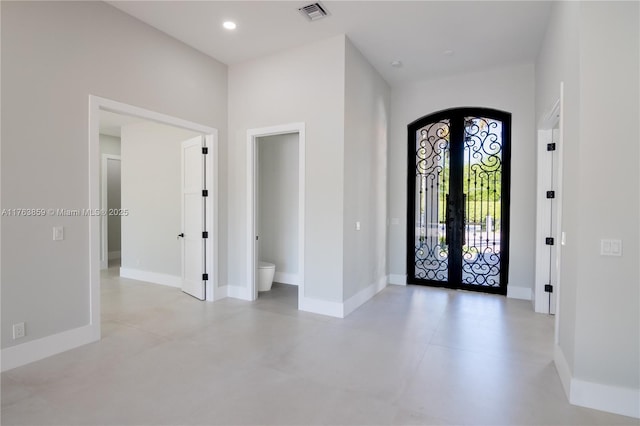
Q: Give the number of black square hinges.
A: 8